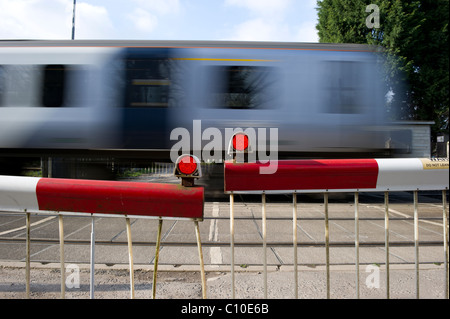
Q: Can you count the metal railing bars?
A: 14